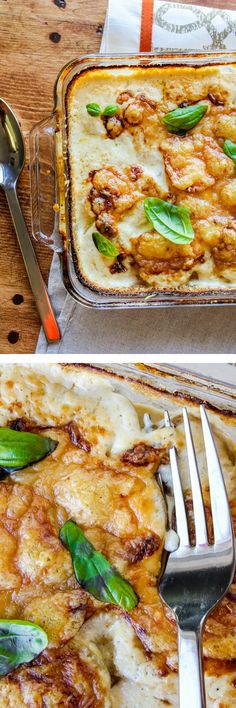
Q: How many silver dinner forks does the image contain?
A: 1